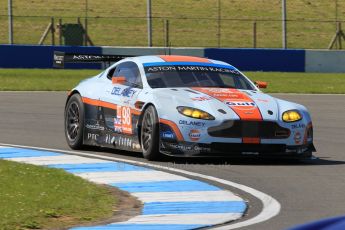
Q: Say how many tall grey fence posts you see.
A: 3